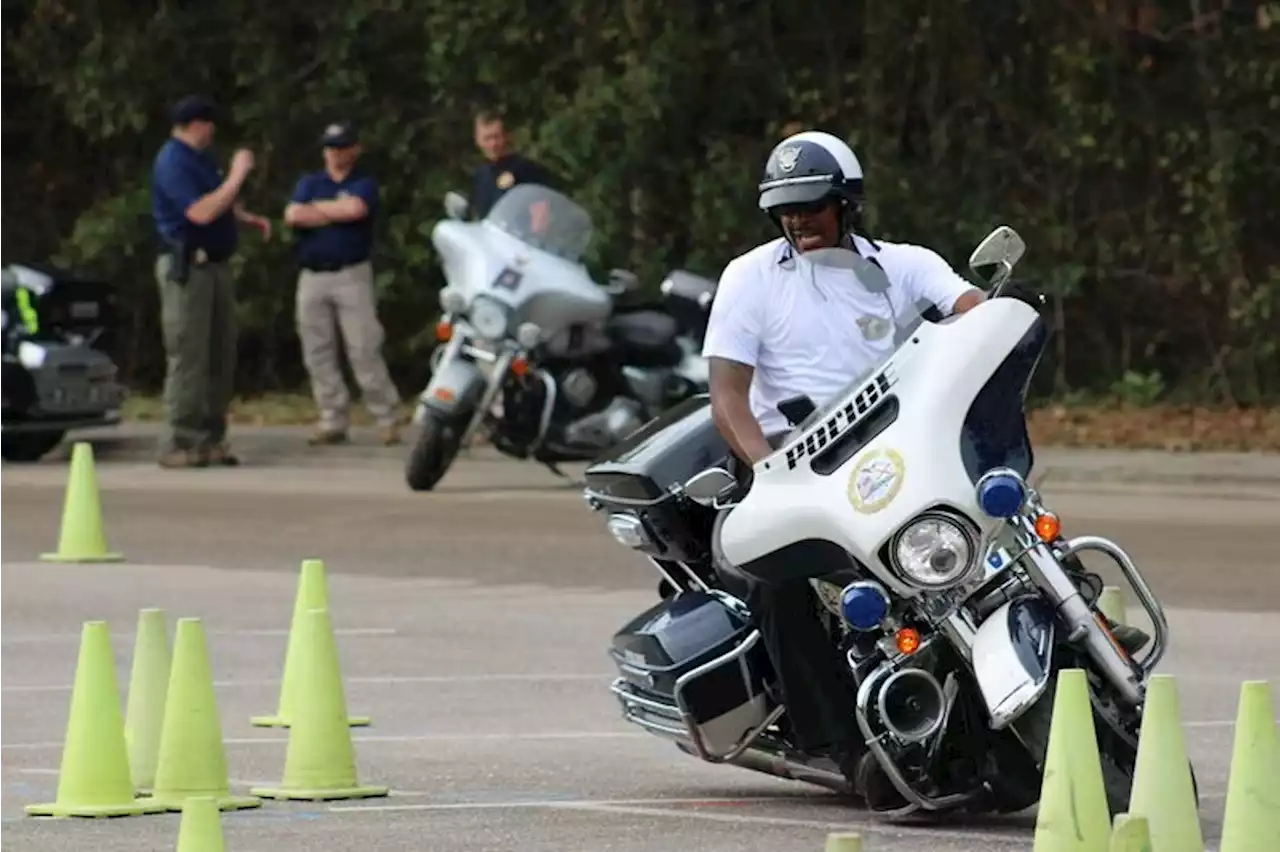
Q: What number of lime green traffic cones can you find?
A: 13